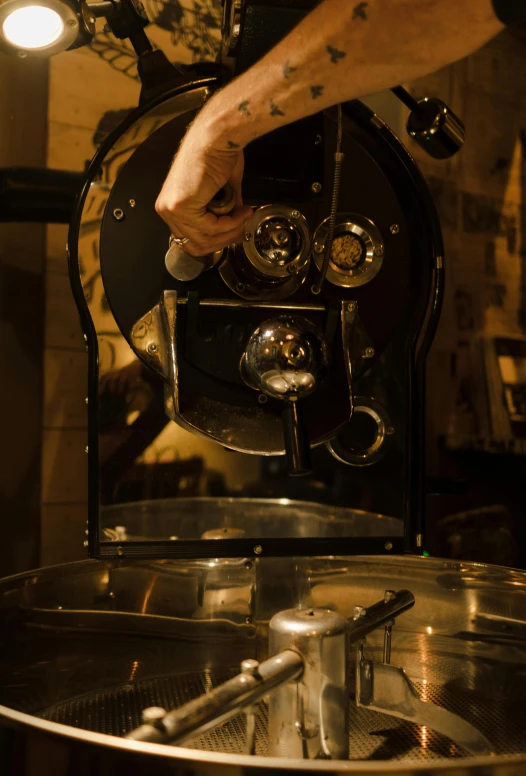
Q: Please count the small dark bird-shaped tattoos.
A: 7